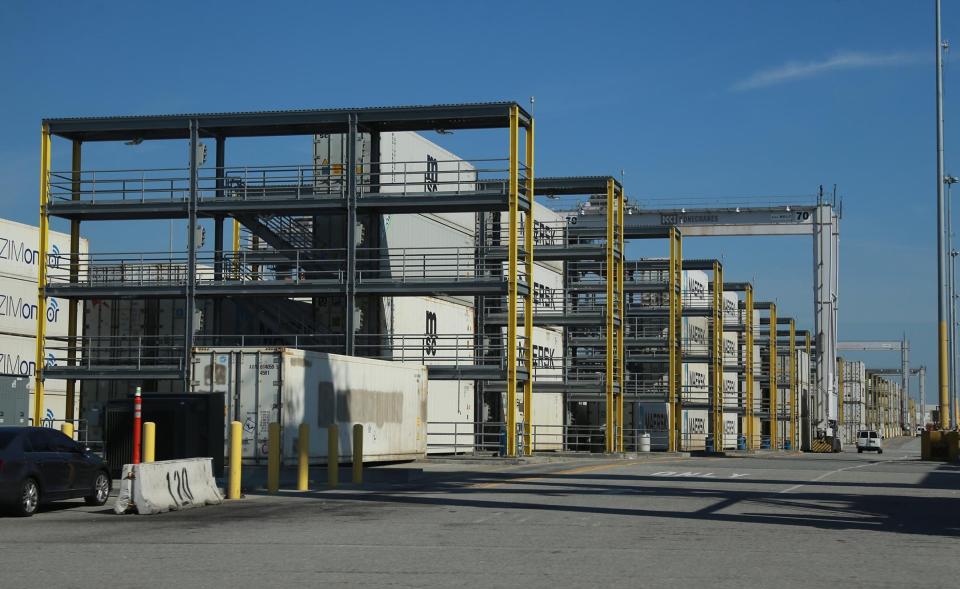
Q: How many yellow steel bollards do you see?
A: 7